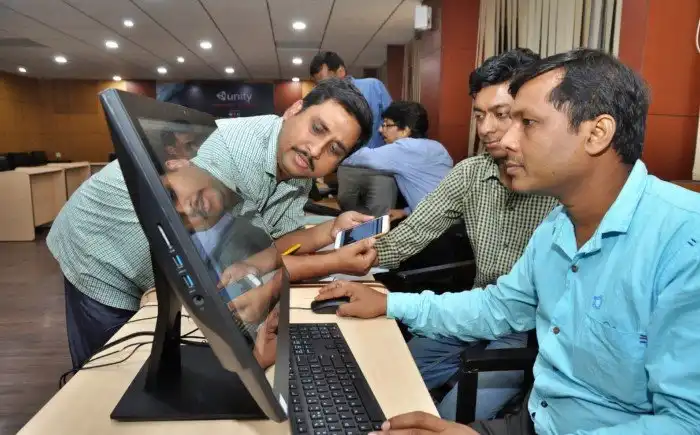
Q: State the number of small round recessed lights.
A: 12